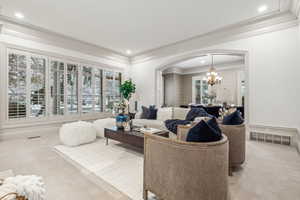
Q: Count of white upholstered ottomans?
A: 2